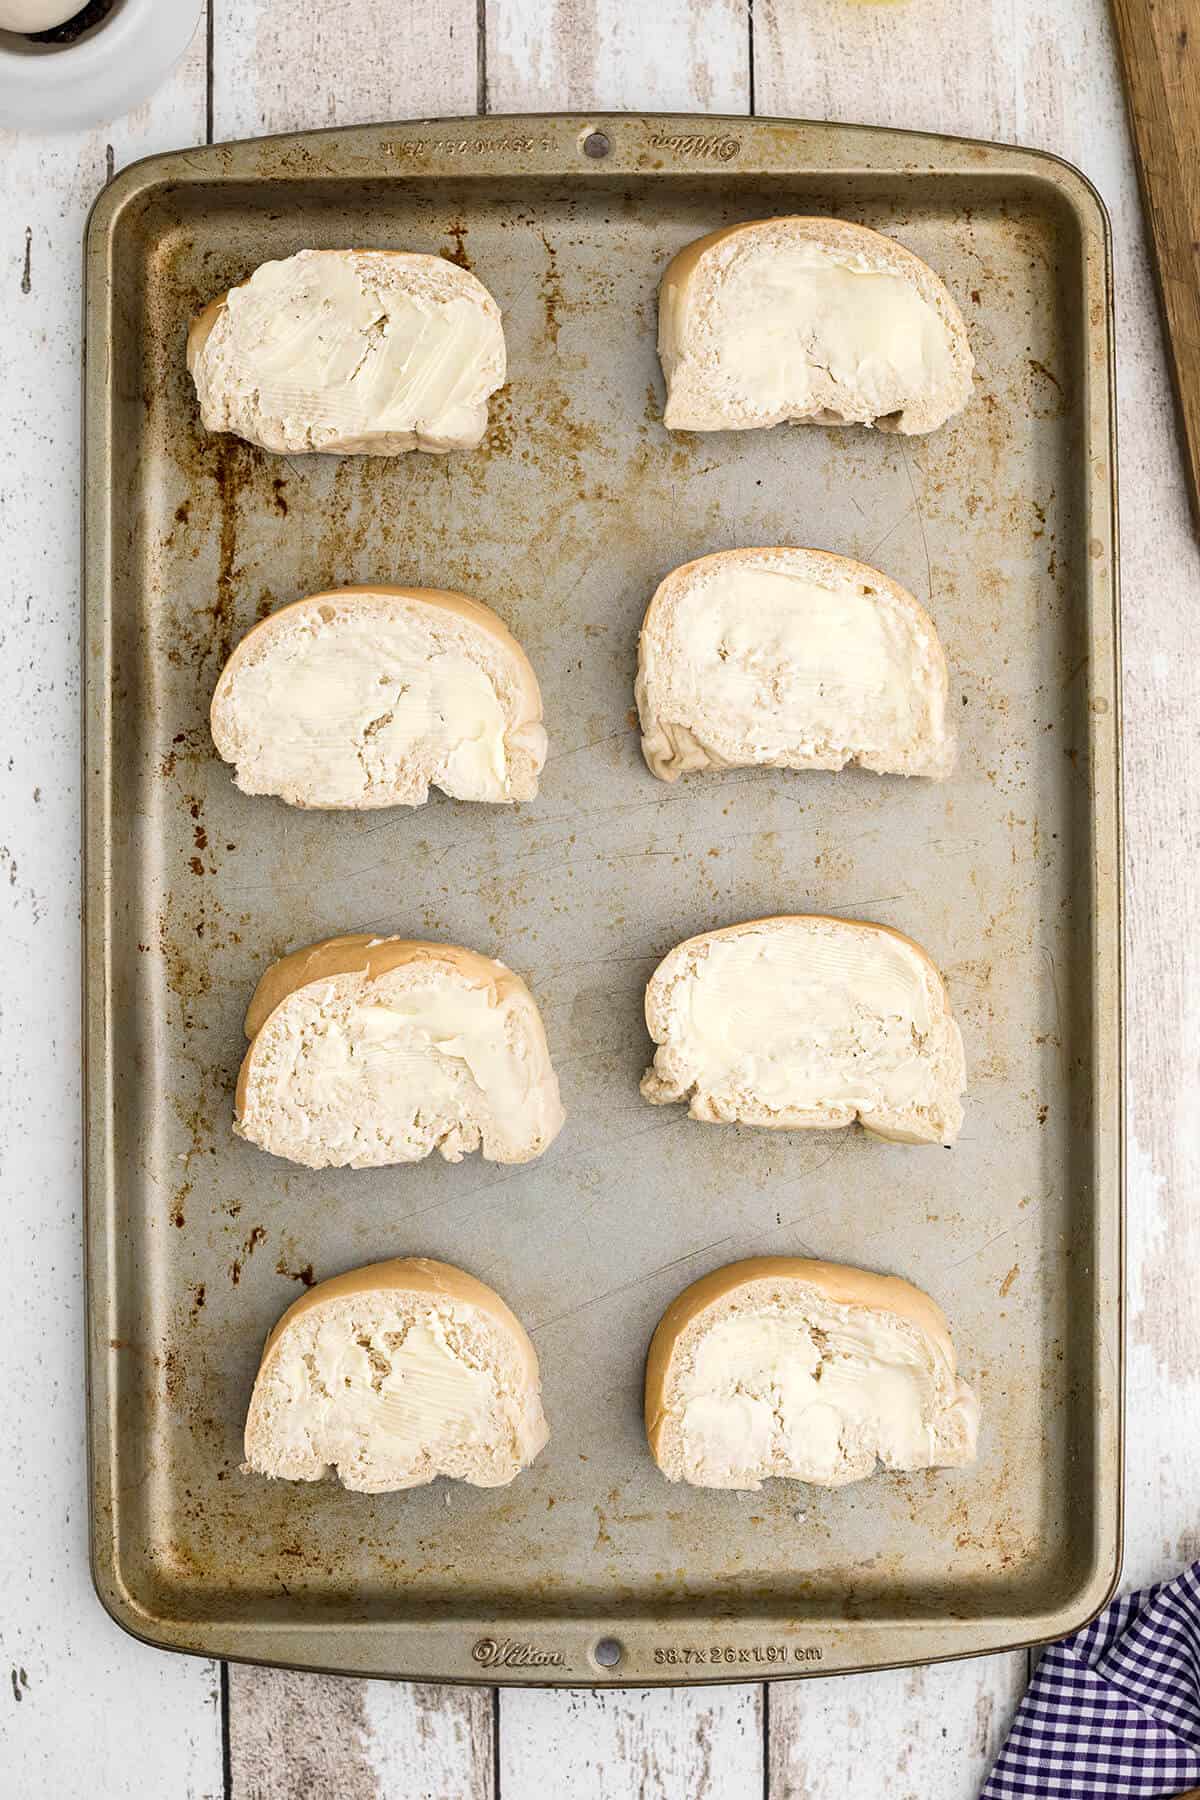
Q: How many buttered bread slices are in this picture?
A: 8